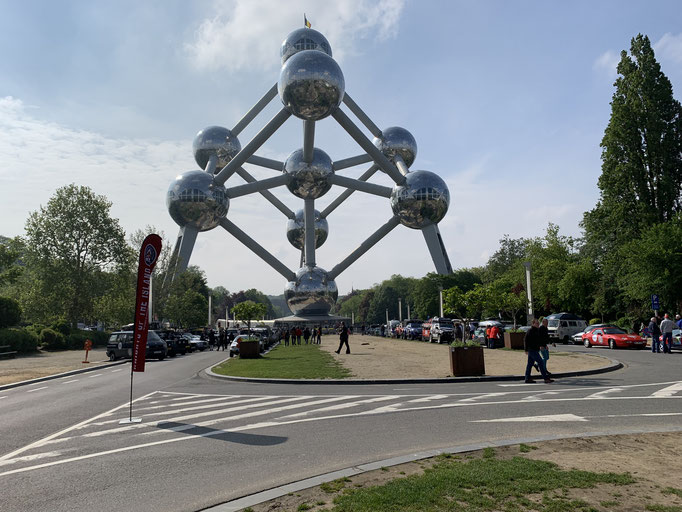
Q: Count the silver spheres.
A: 9